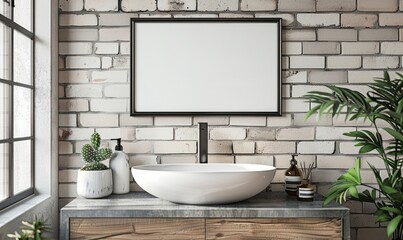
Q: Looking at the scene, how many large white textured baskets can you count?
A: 0